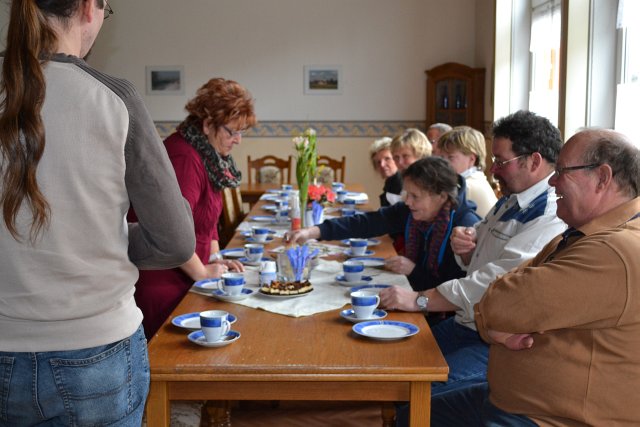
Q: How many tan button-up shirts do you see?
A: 1